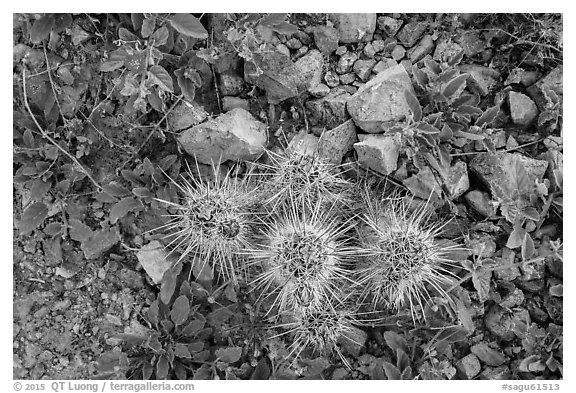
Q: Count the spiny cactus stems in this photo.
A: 5